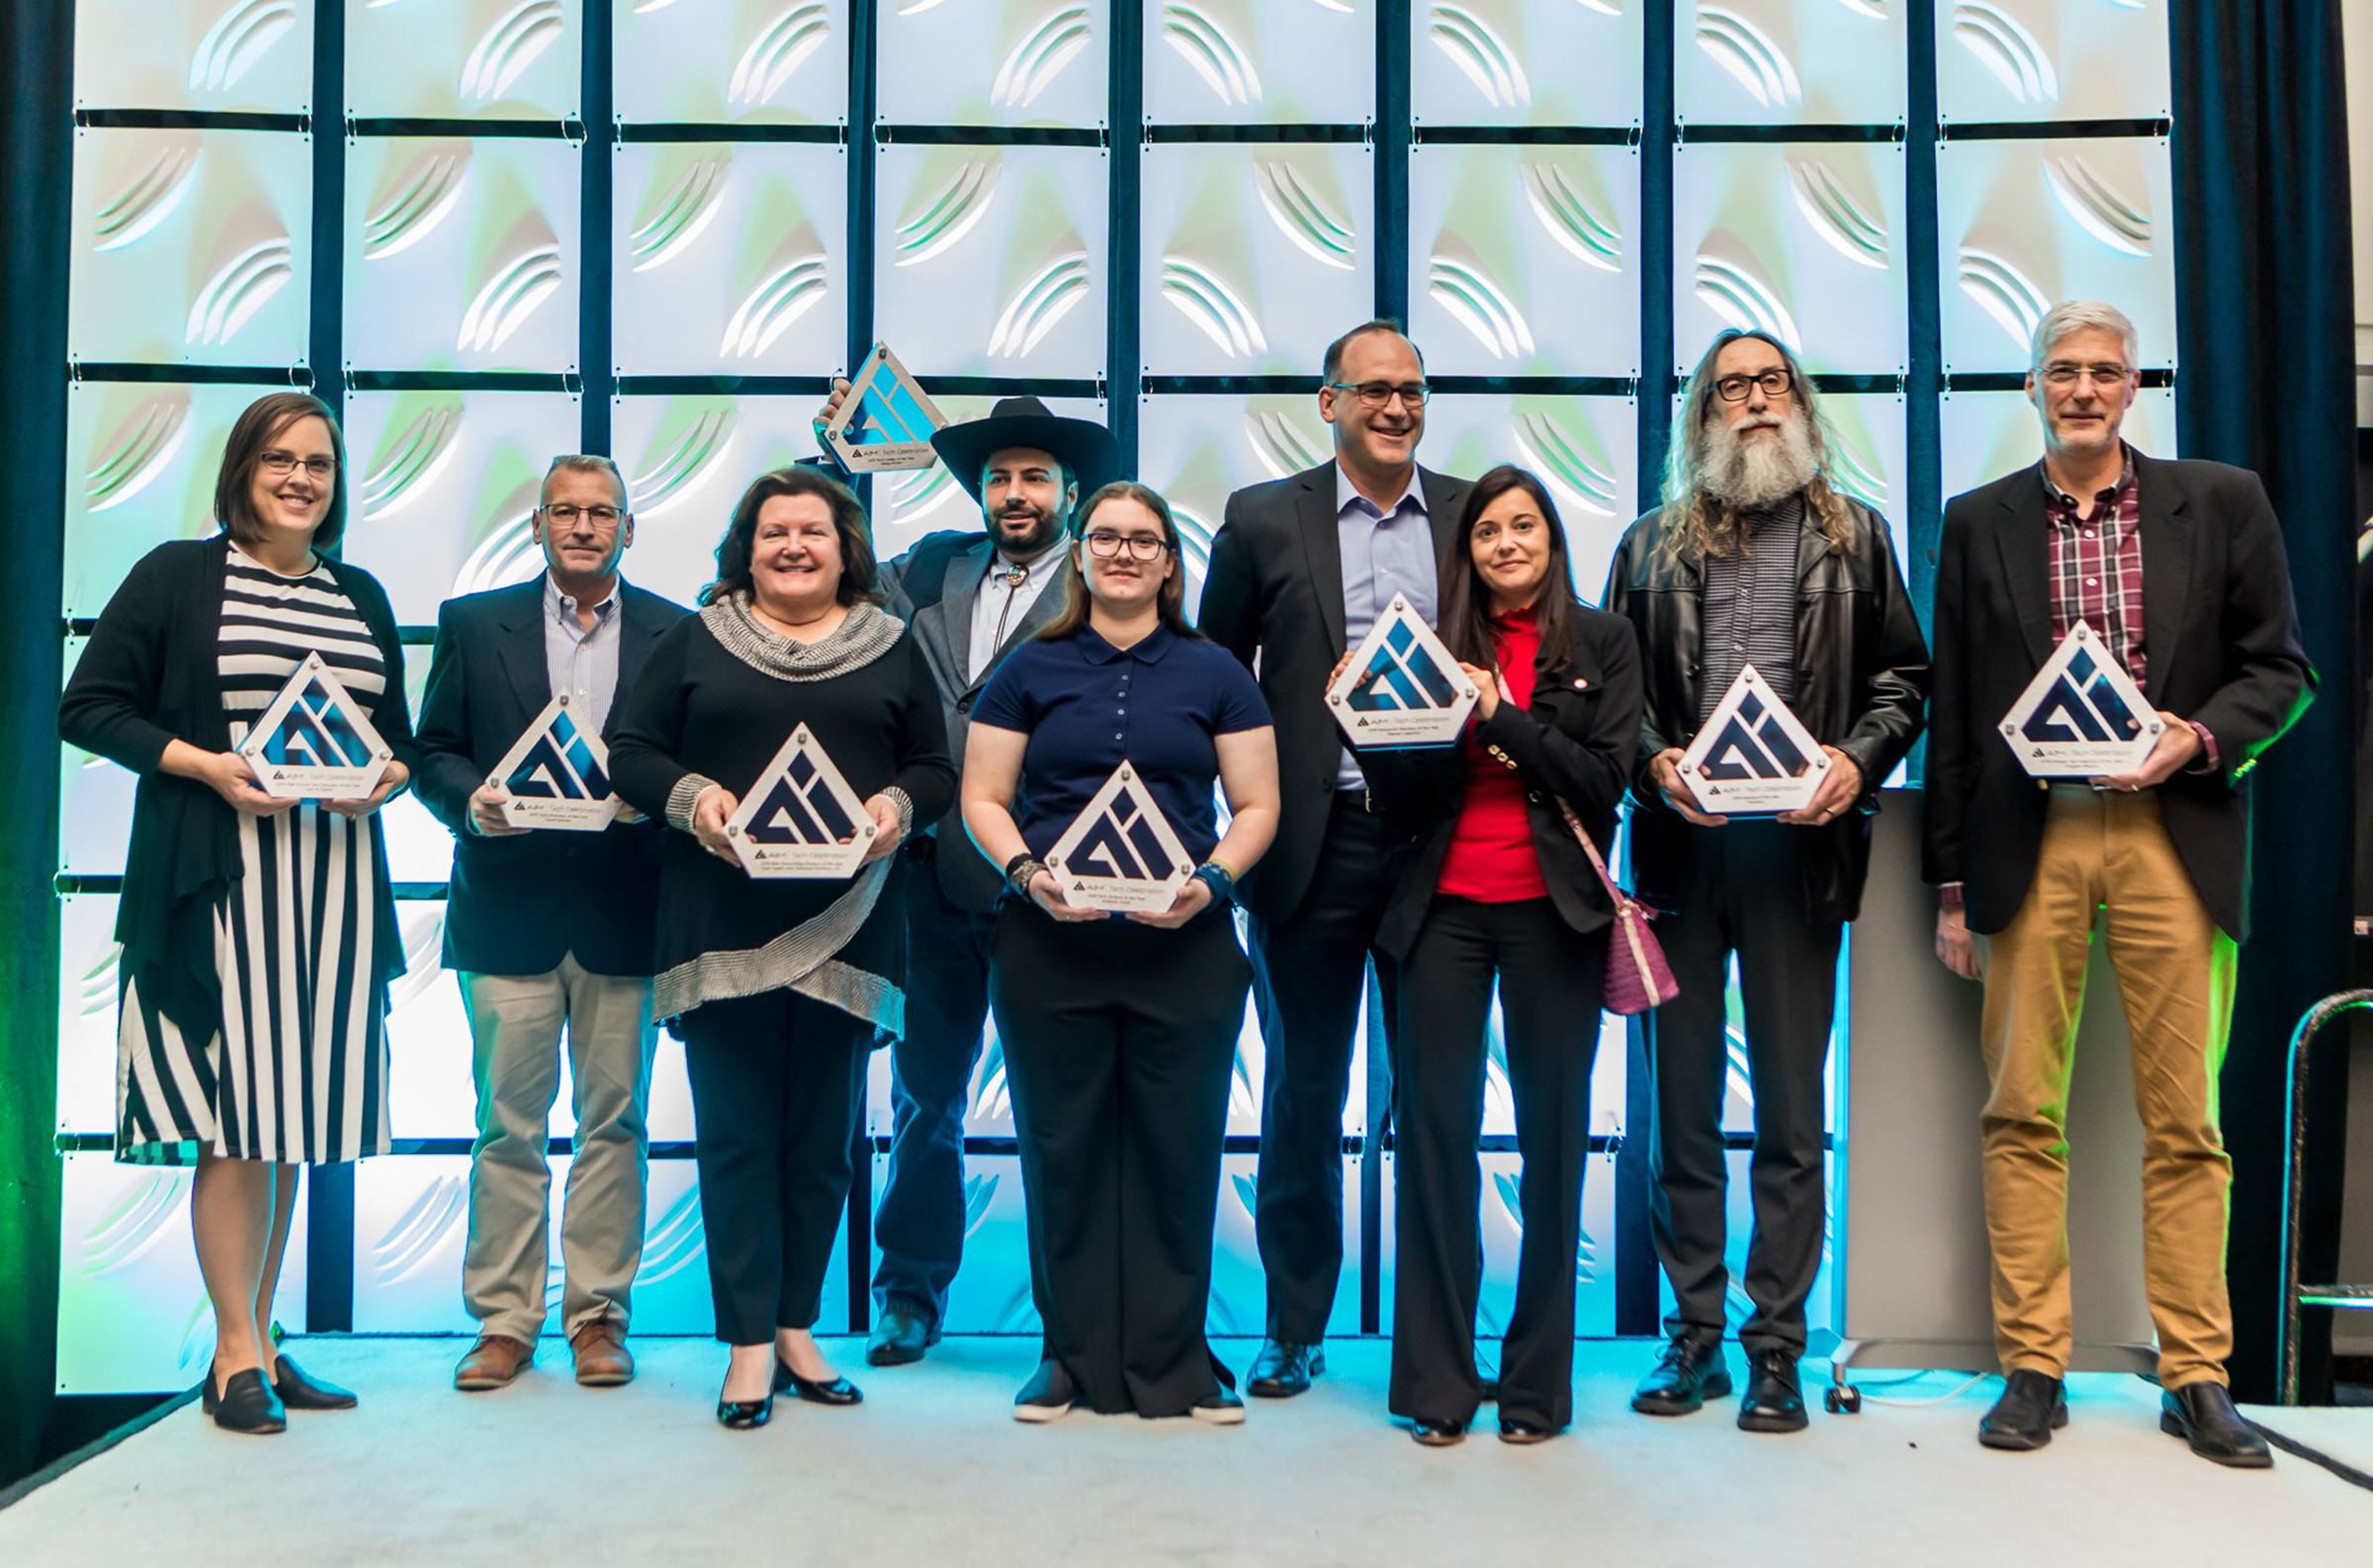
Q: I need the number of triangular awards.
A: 8